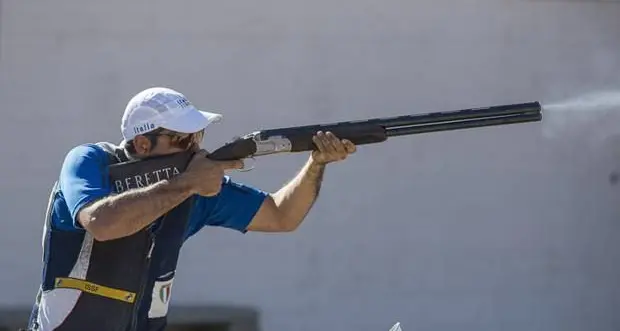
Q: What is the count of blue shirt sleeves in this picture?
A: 2